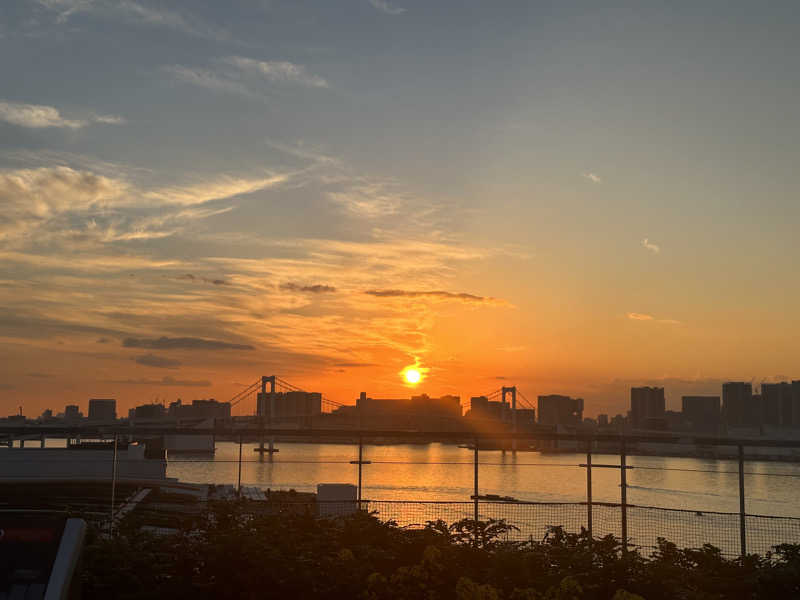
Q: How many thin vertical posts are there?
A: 7